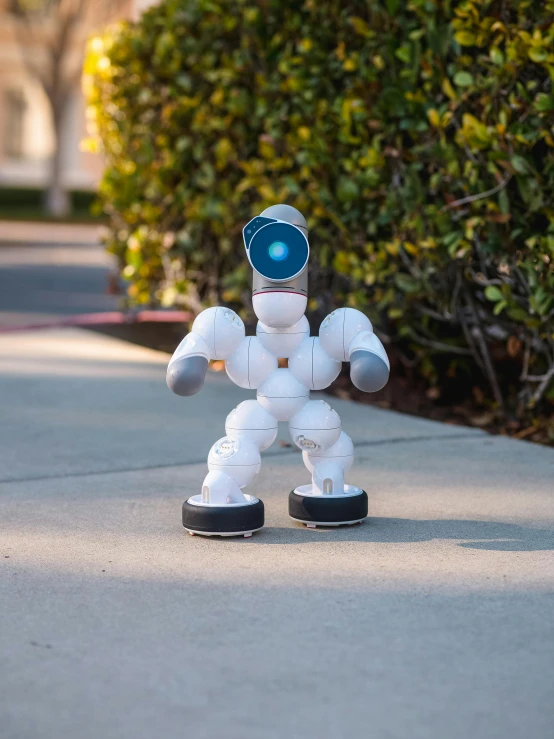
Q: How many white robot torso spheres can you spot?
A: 4